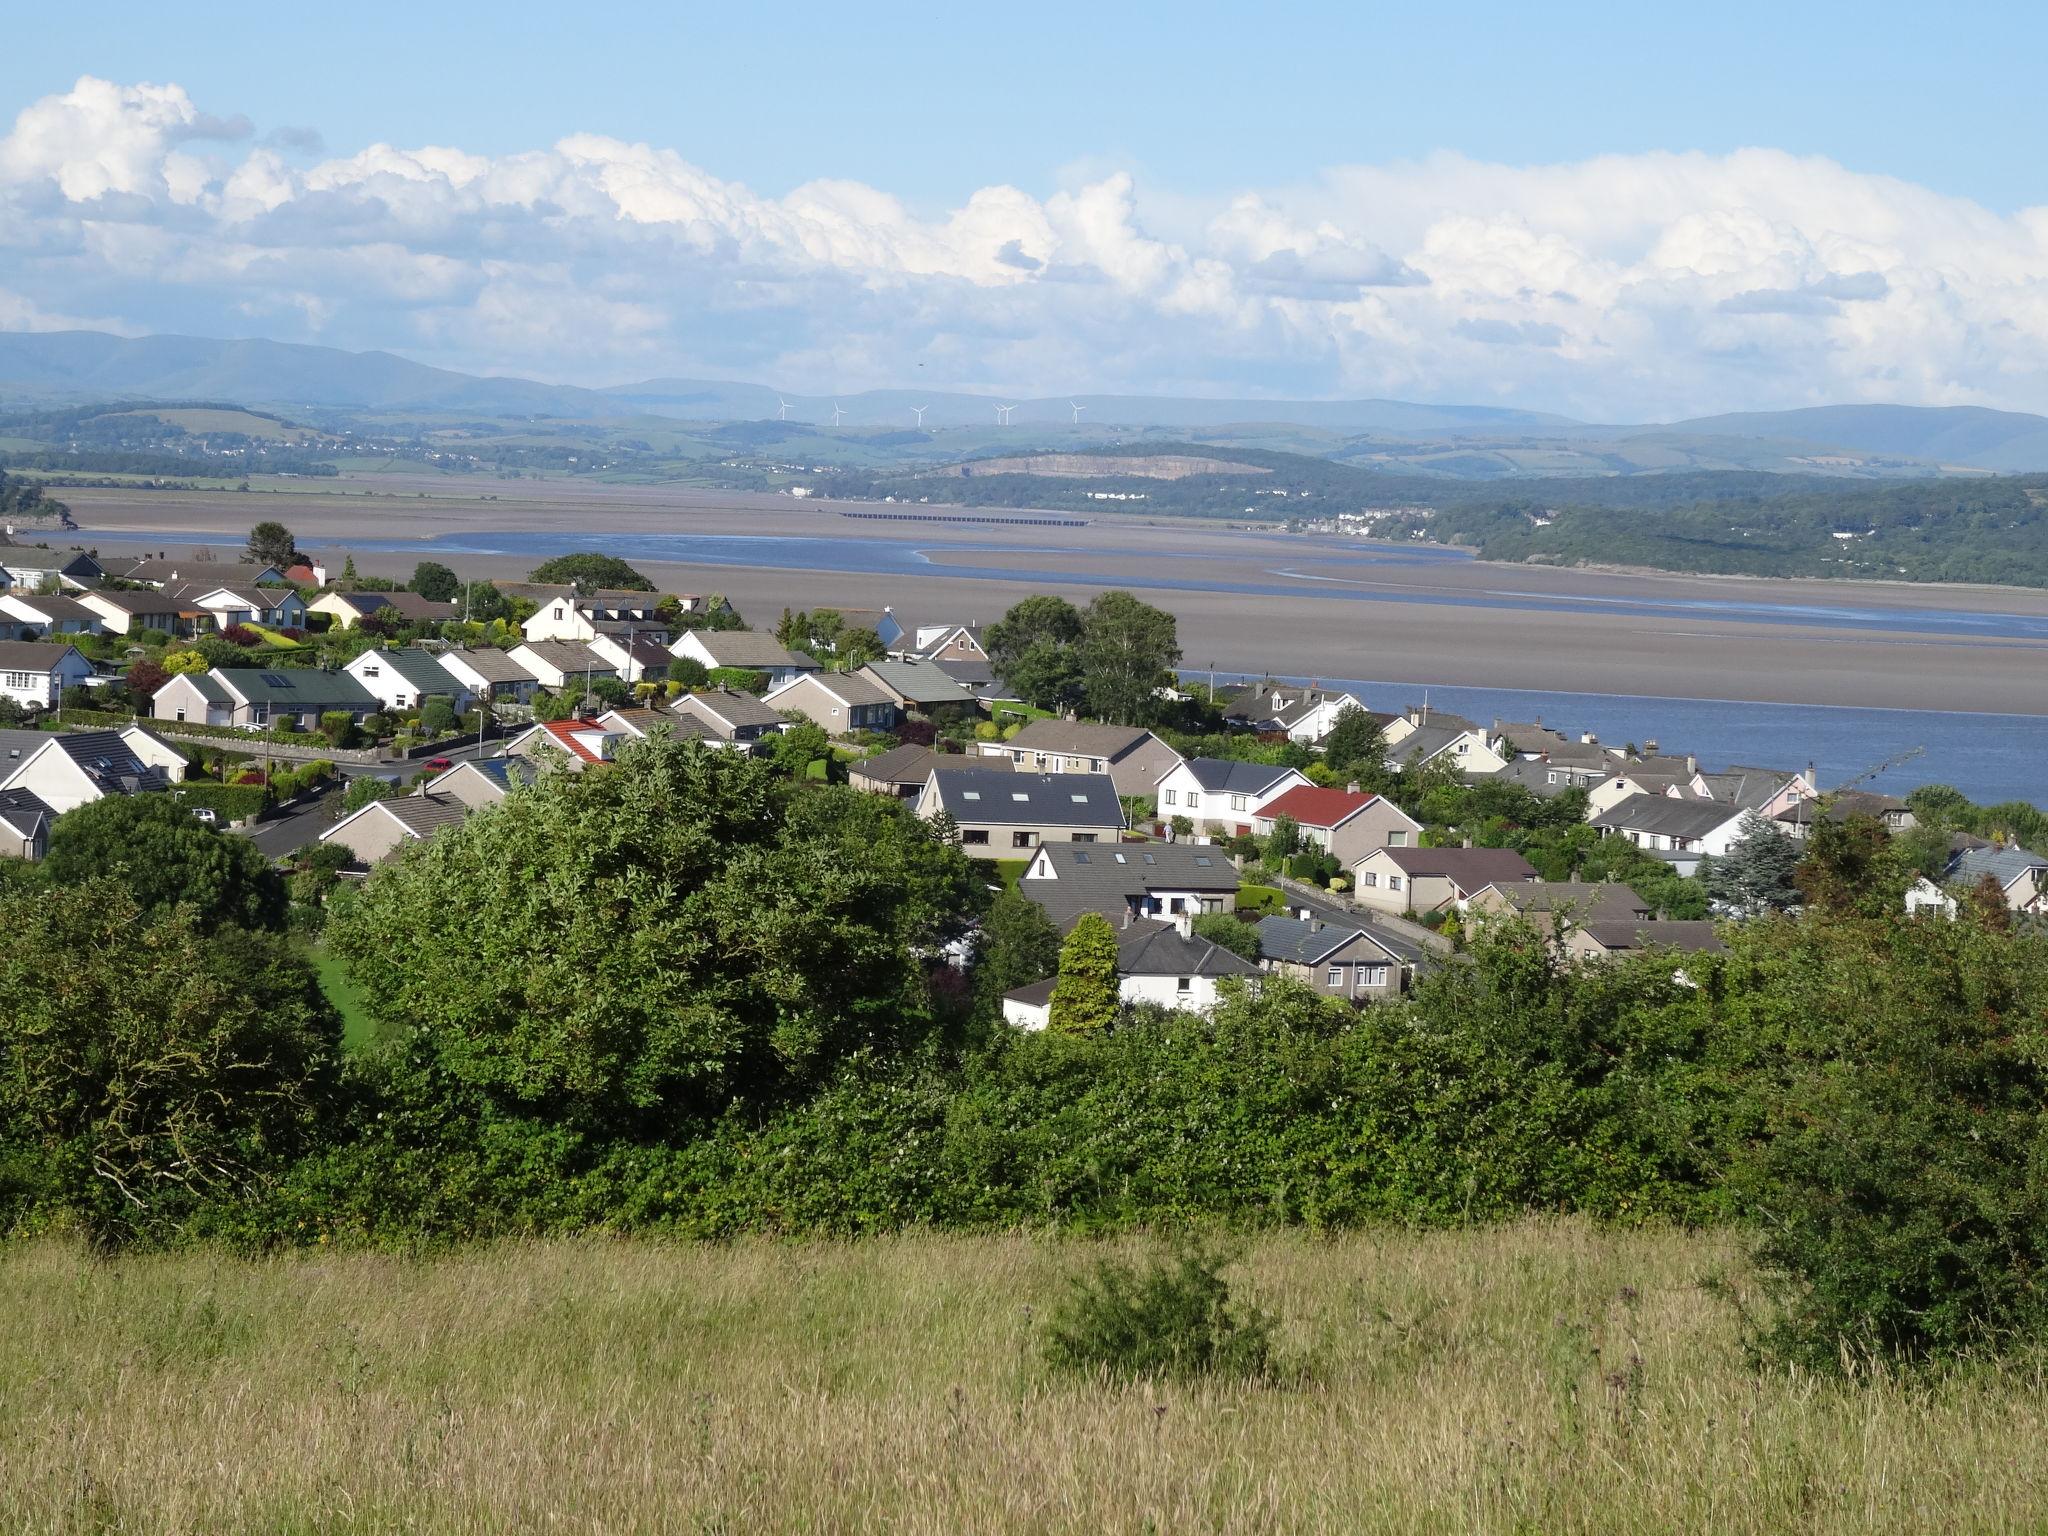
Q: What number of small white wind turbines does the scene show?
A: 6